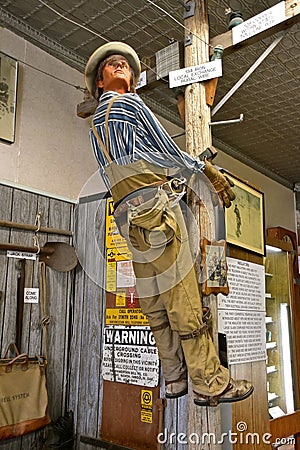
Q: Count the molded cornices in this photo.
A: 1